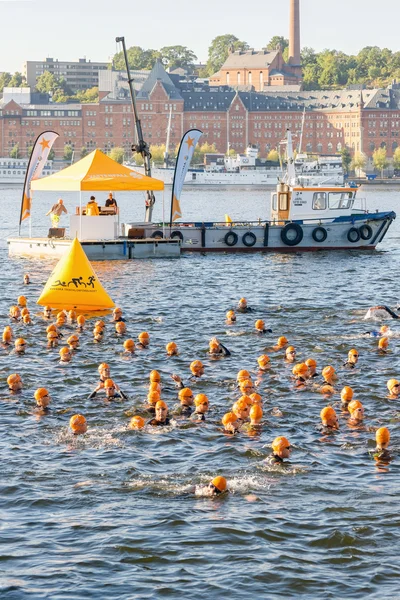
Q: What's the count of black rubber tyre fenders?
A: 8